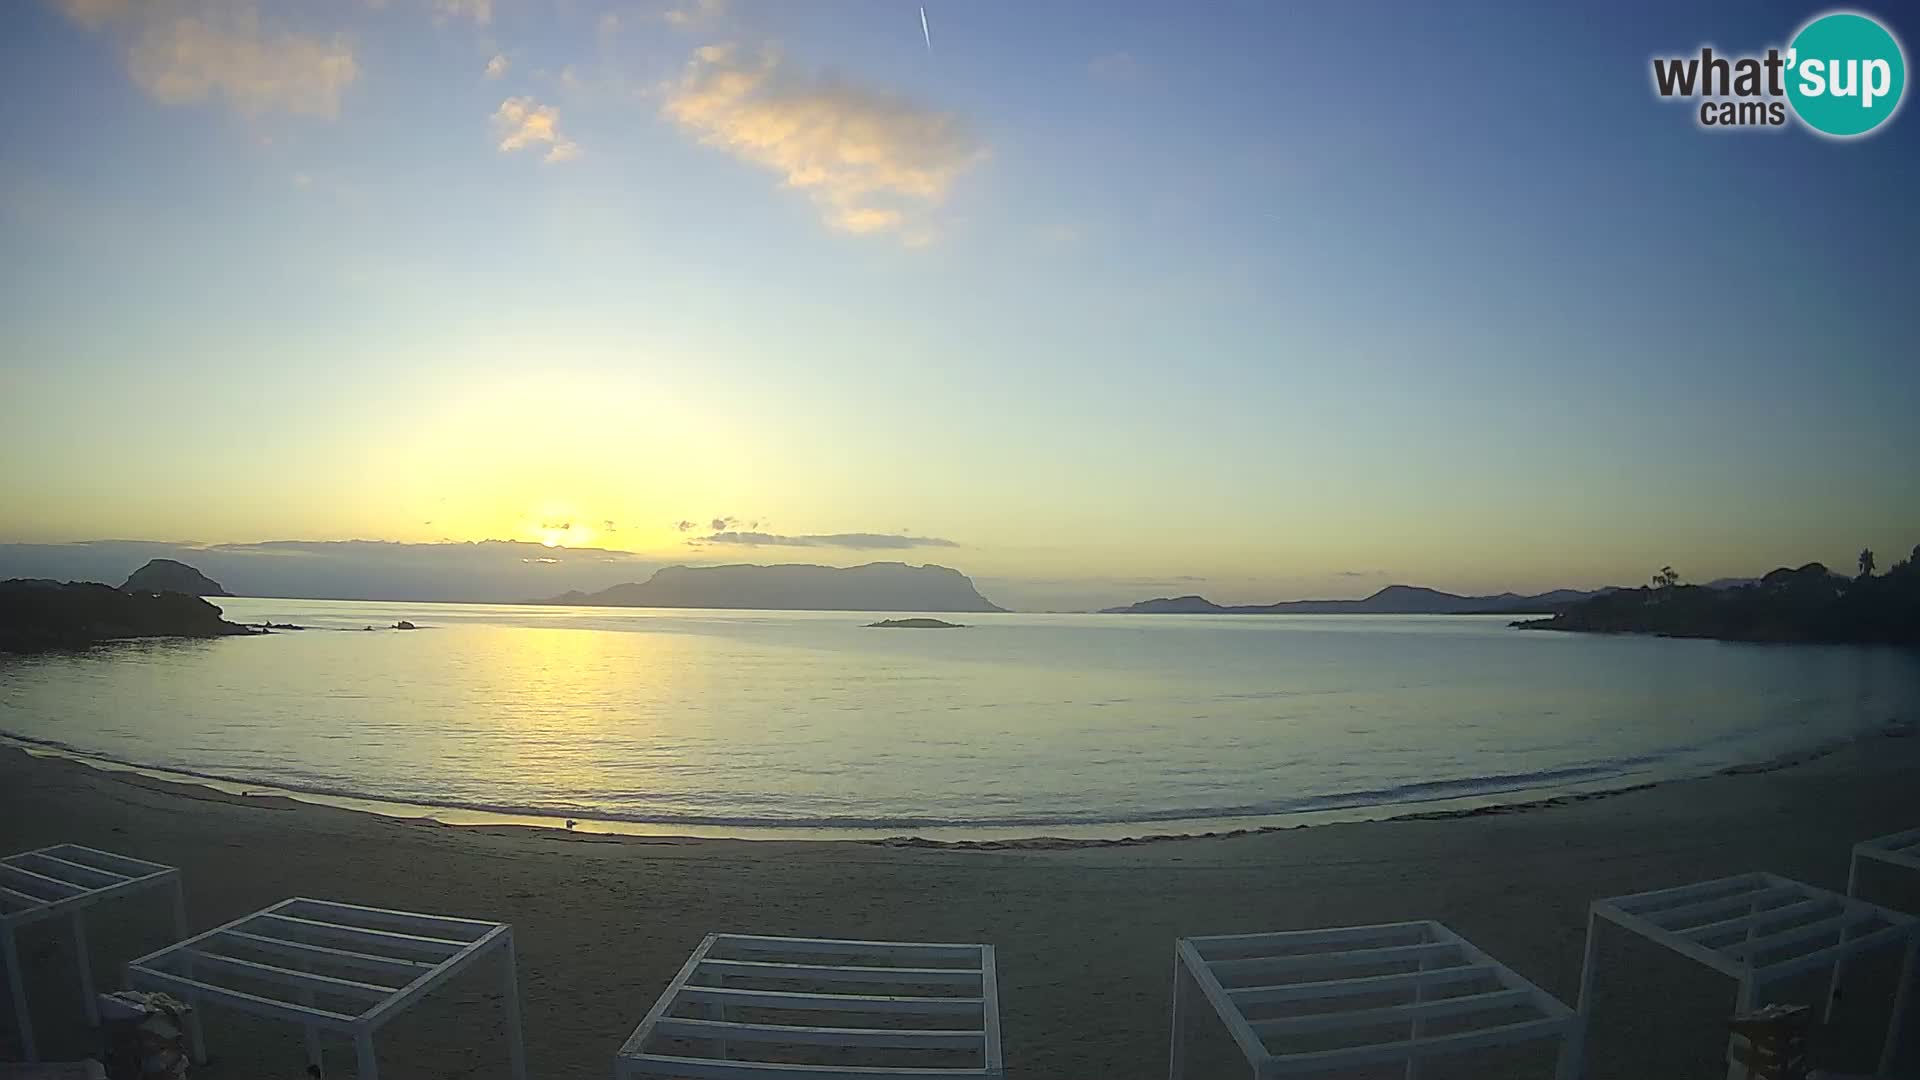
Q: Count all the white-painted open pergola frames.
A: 6